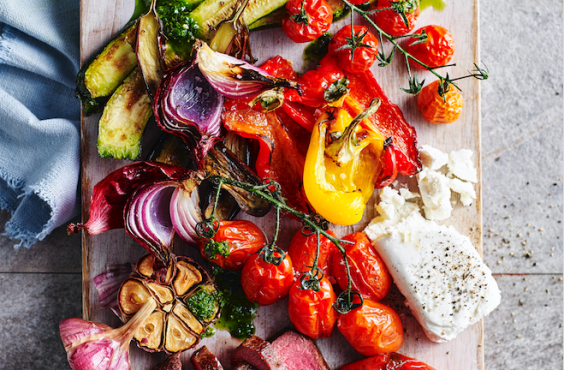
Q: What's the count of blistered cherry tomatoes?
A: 12